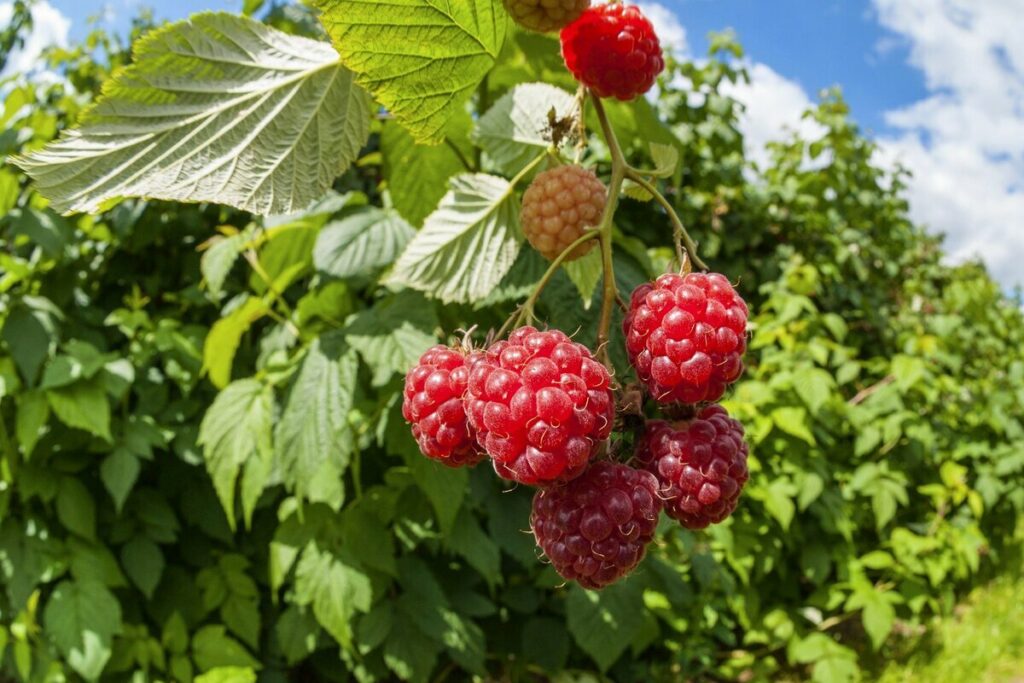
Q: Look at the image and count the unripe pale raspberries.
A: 2